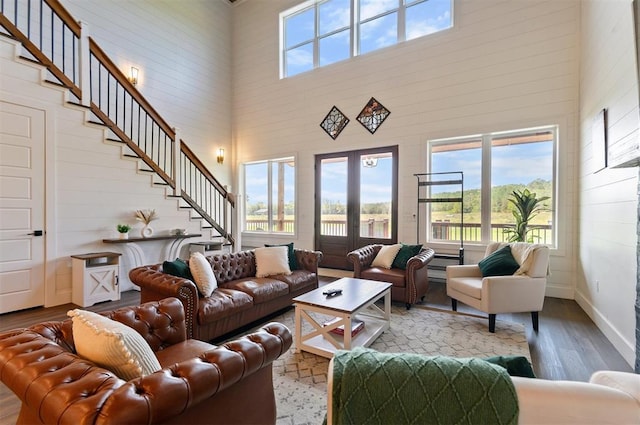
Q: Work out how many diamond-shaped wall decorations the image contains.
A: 2